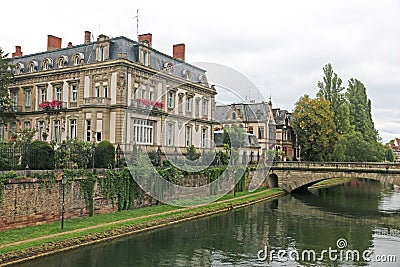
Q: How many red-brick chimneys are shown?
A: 5